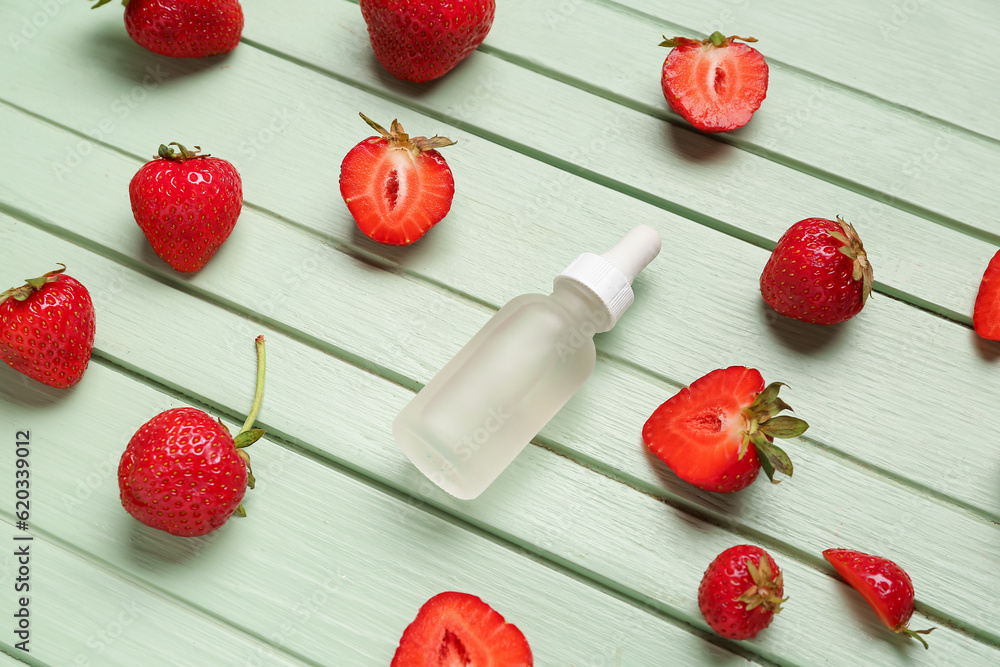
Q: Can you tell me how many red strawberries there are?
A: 13